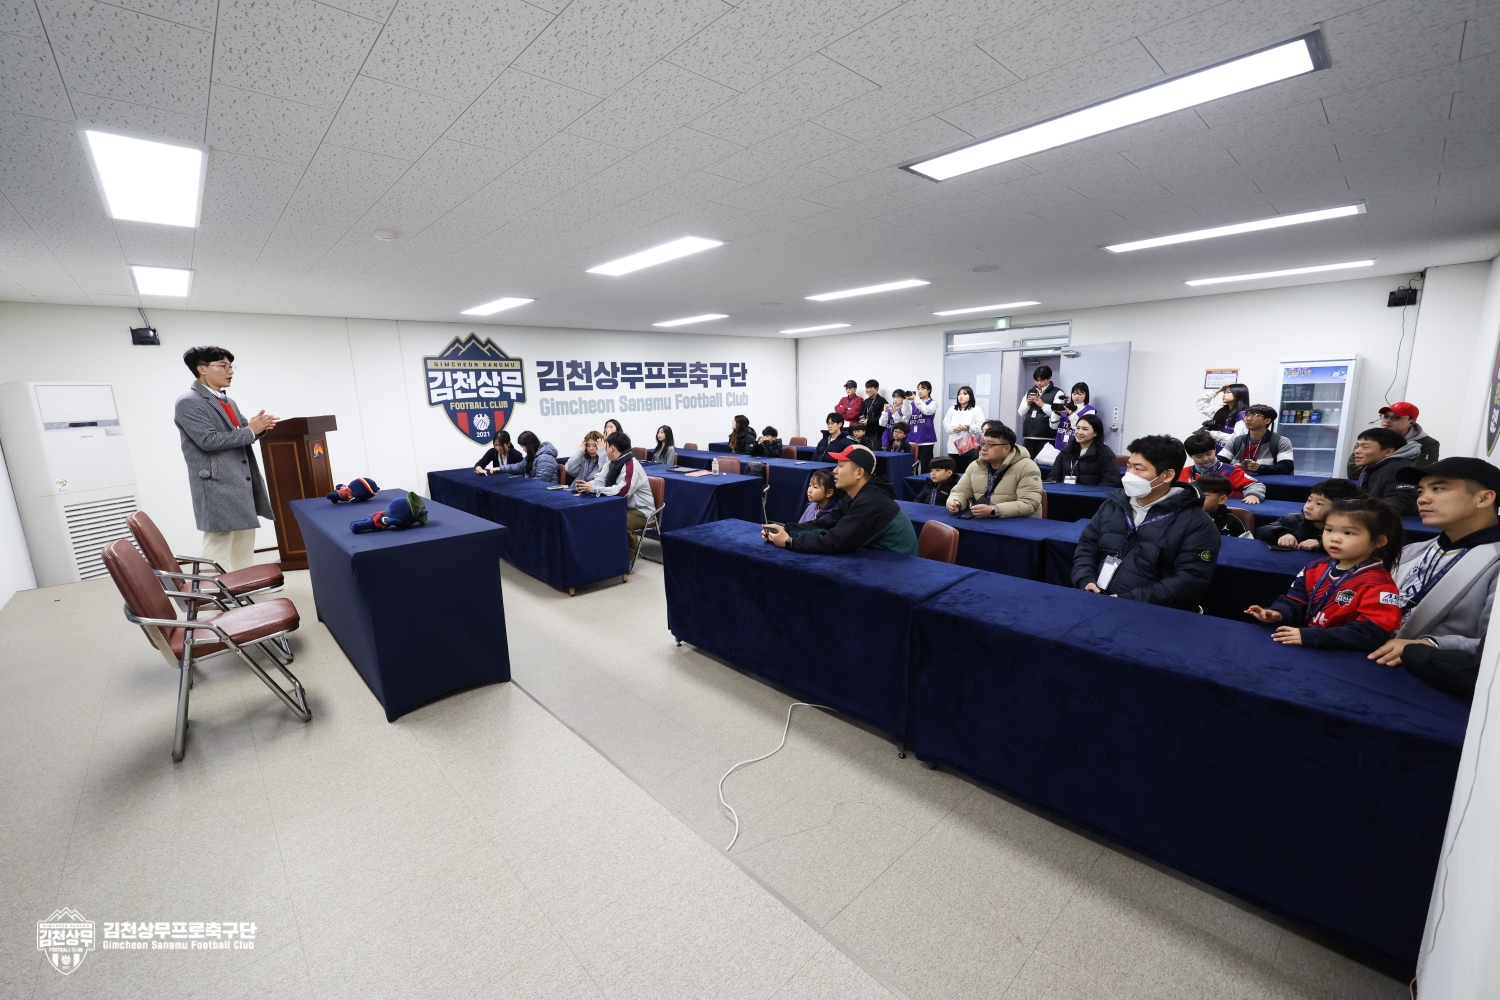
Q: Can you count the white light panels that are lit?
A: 11